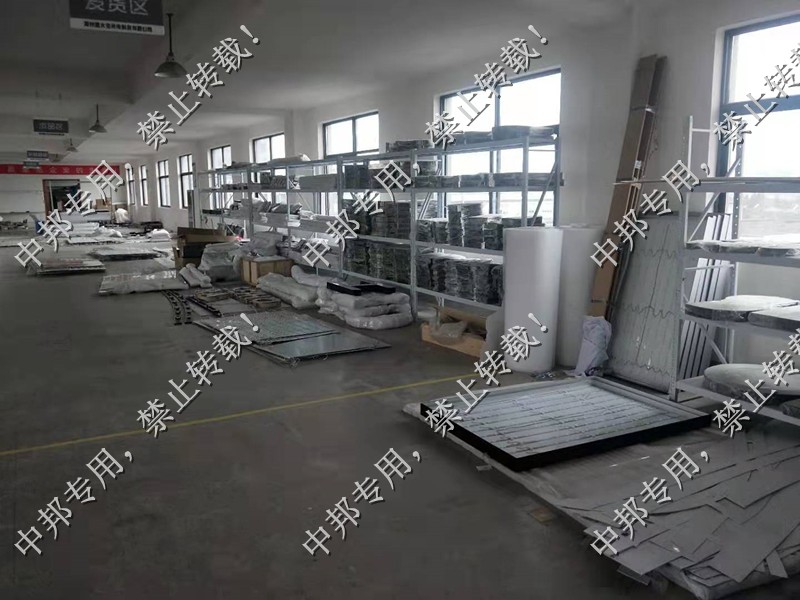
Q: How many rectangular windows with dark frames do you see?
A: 9